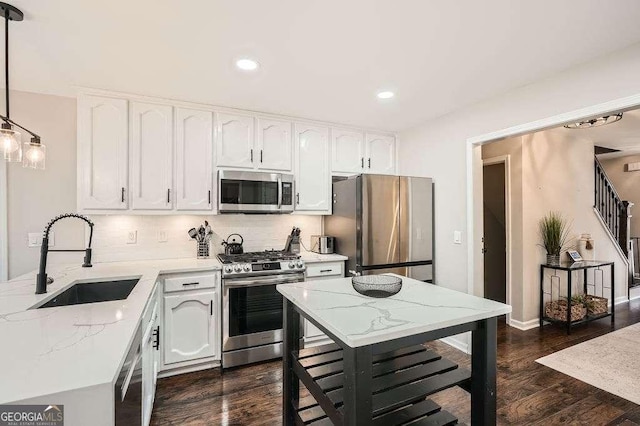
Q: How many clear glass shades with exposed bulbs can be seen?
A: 2